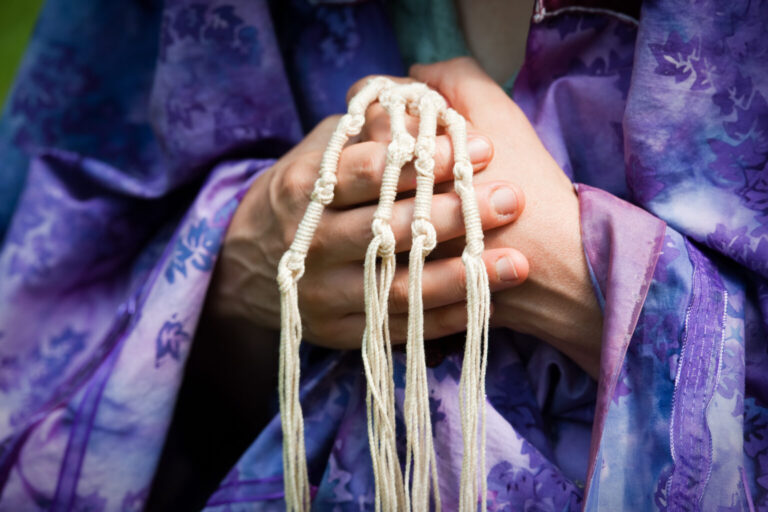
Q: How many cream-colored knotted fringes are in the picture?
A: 4